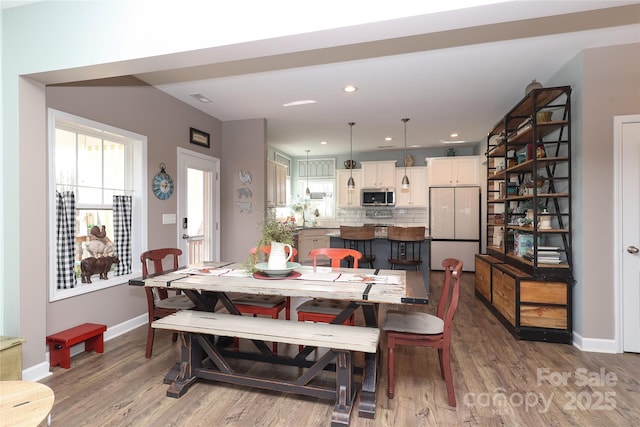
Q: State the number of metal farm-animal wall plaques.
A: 3